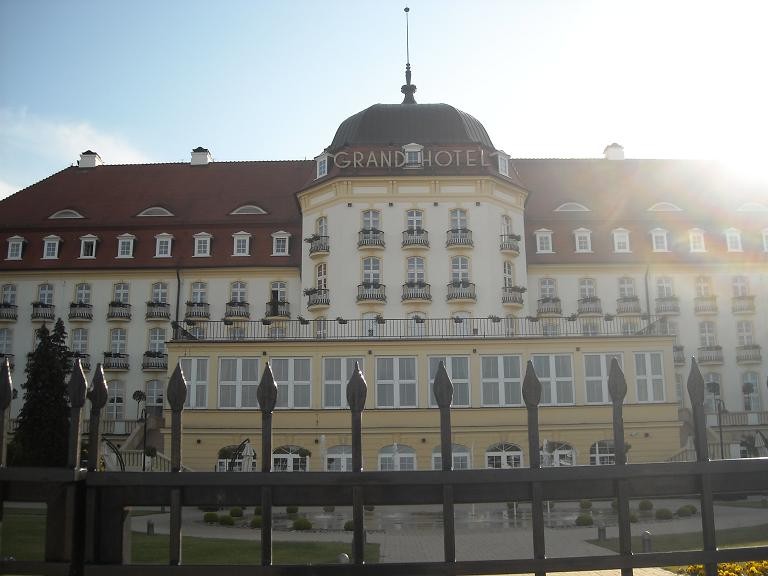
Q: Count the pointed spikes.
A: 10